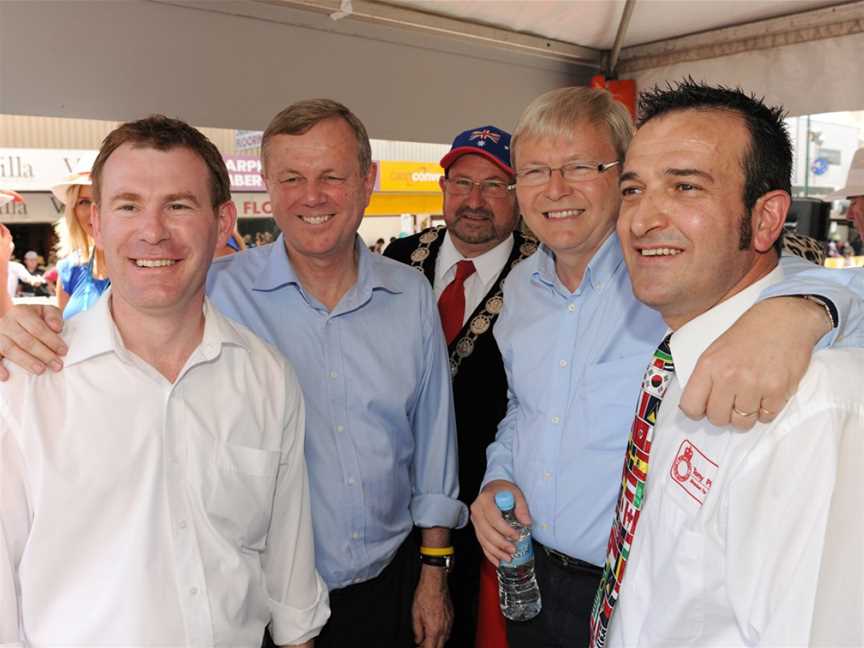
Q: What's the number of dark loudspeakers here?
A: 1